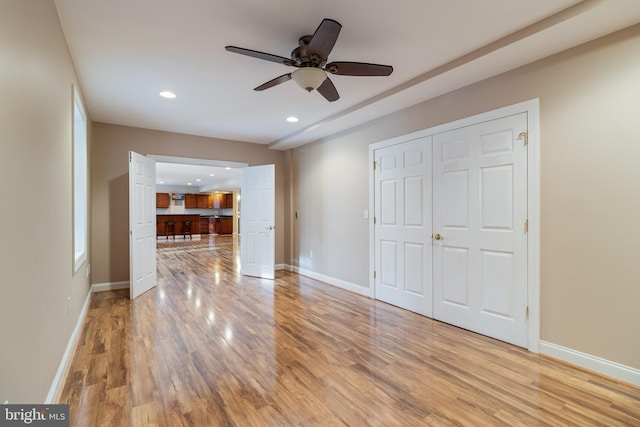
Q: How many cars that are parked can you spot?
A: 0